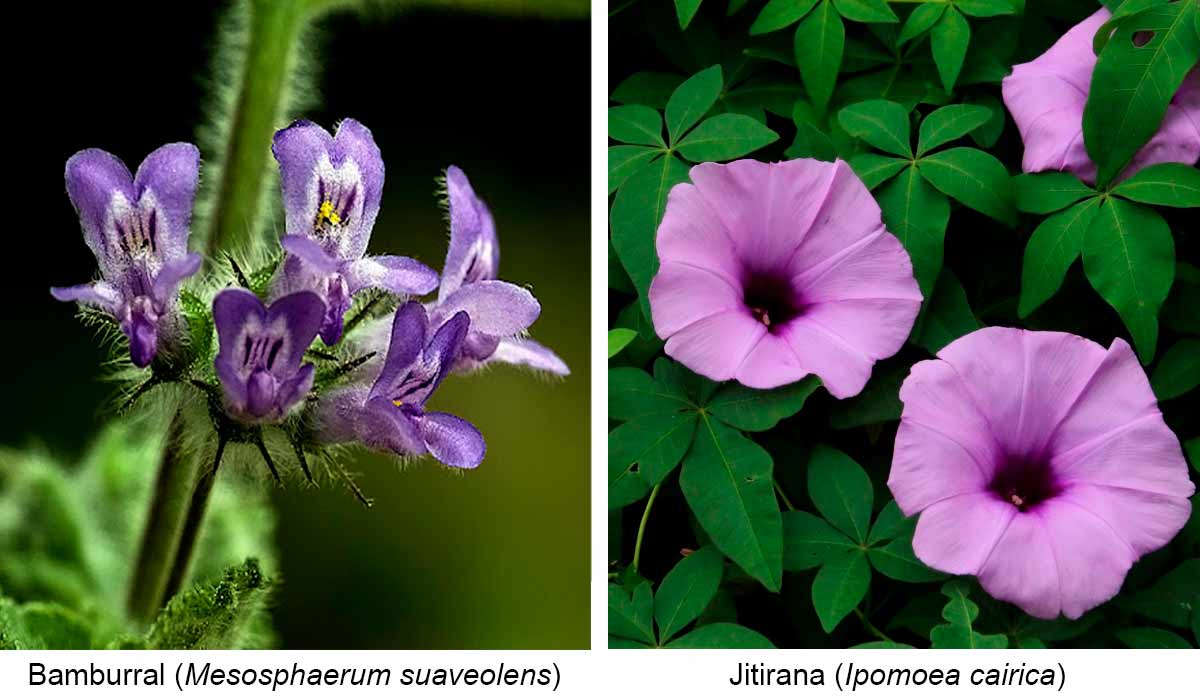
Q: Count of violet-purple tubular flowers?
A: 5